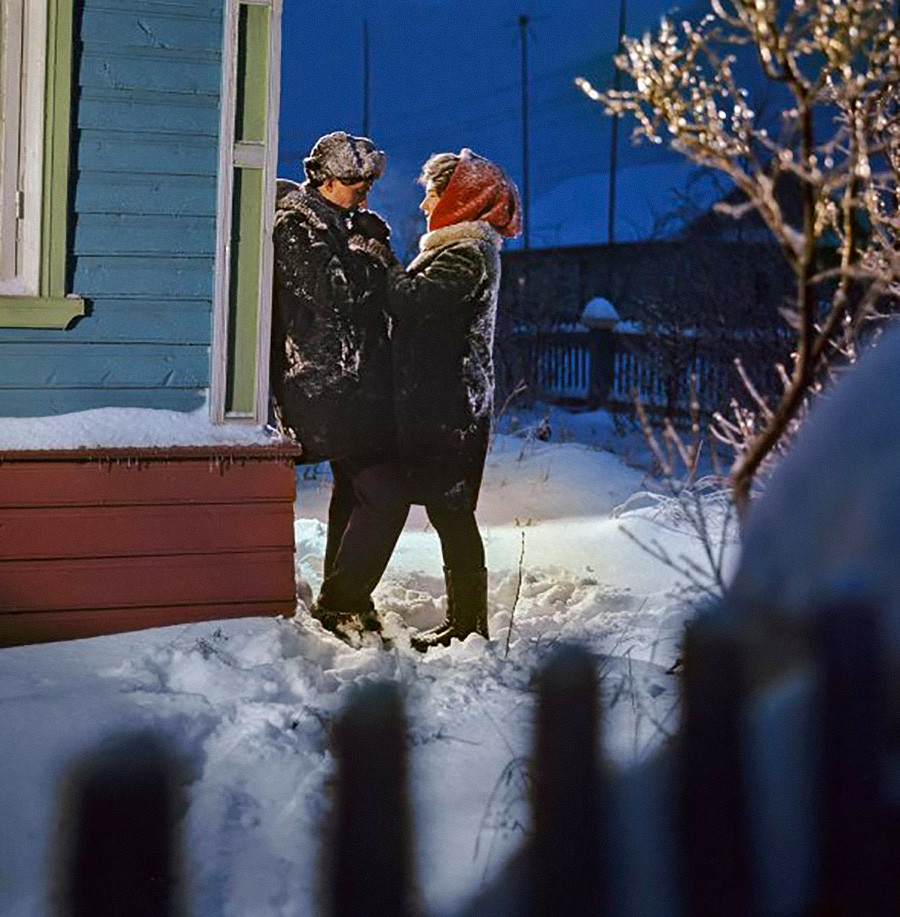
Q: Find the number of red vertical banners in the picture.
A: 0